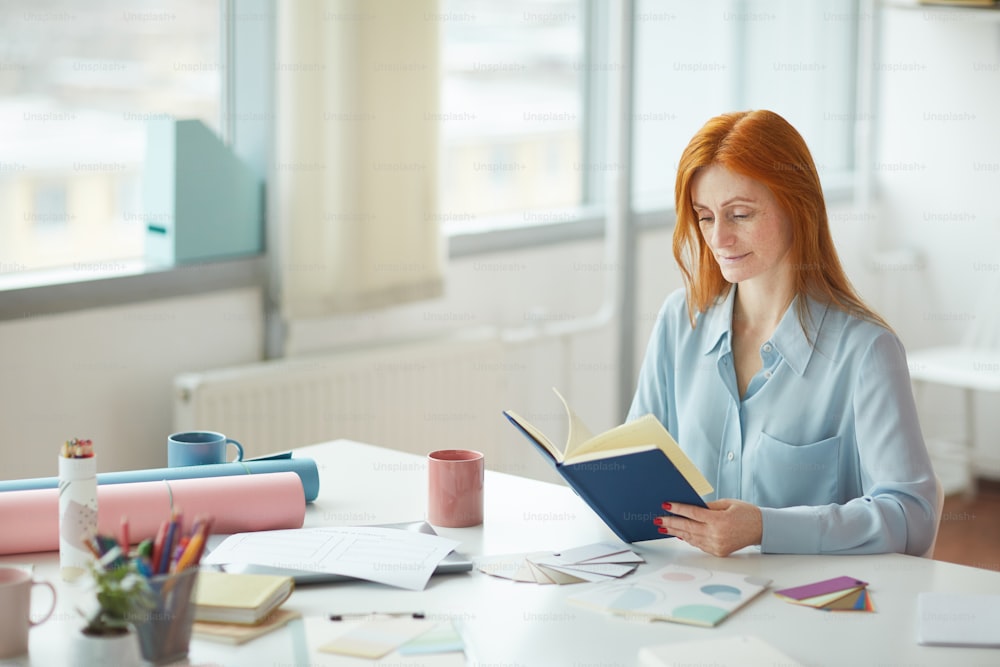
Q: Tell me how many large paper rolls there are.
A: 2